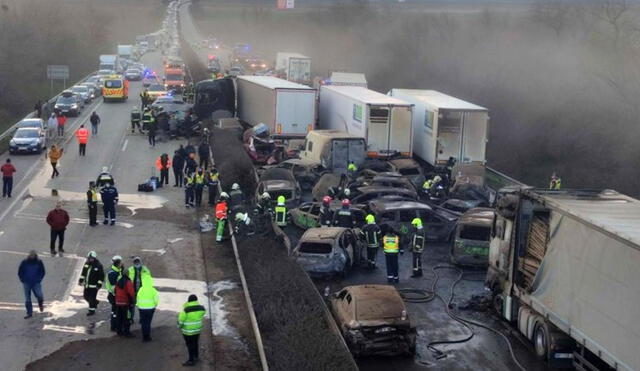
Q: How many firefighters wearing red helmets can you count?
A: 2